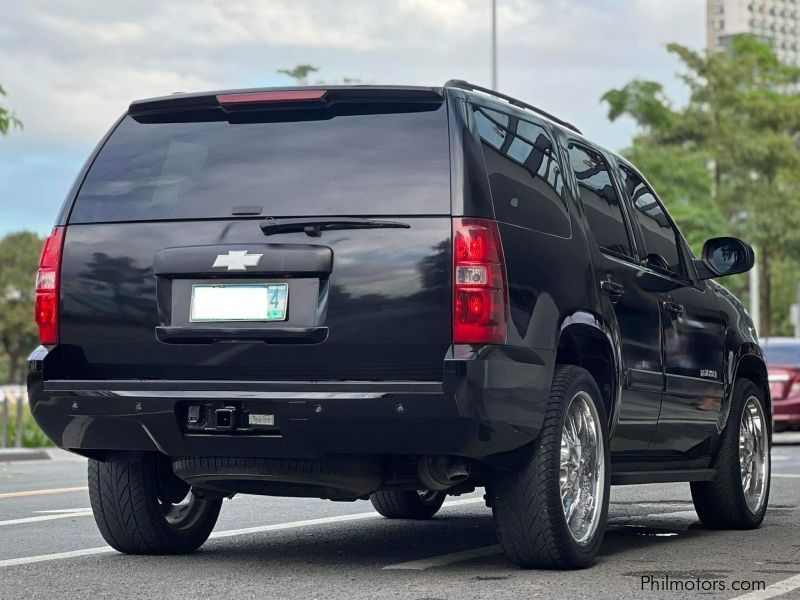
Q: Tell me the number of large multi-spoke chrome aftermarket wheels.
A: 2